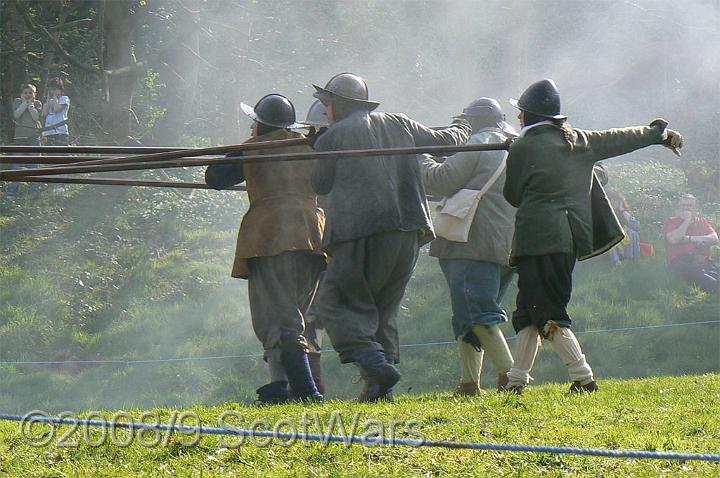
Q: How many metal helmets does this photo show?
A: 5